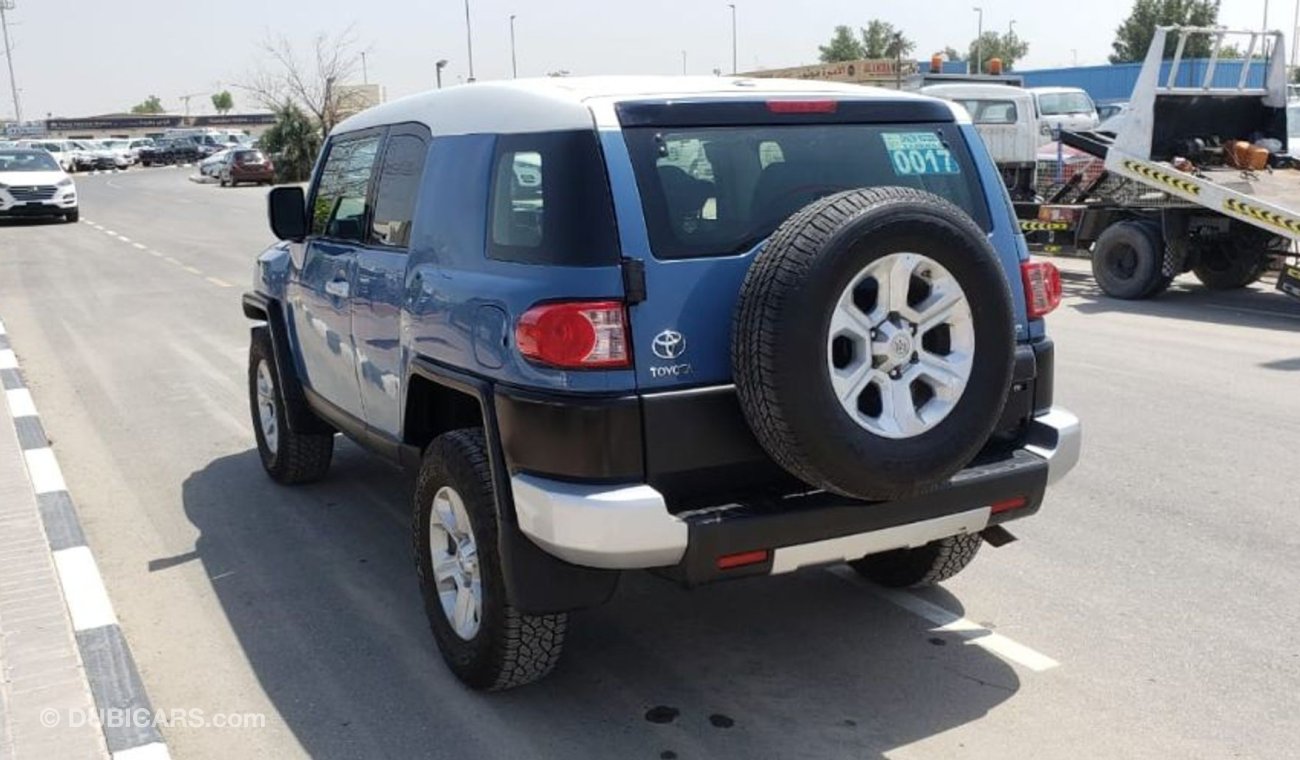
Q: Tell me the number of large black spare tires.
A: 1